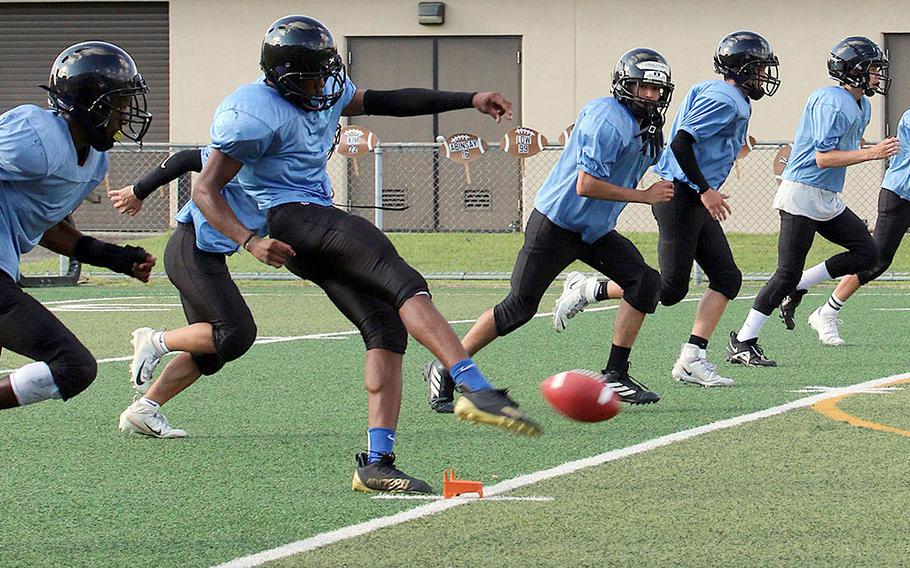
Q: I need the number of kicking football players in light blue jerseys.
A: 1